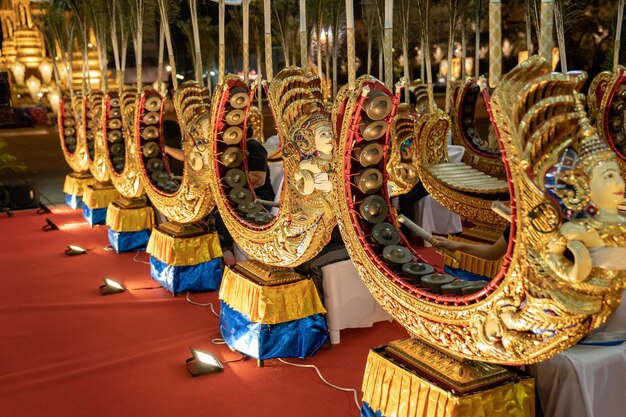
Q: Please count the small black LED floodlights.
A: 5